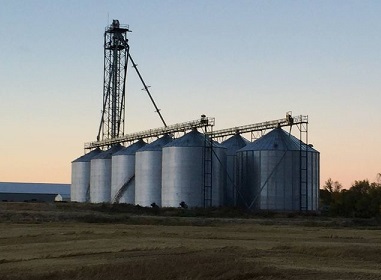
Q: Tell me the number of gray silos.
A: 7